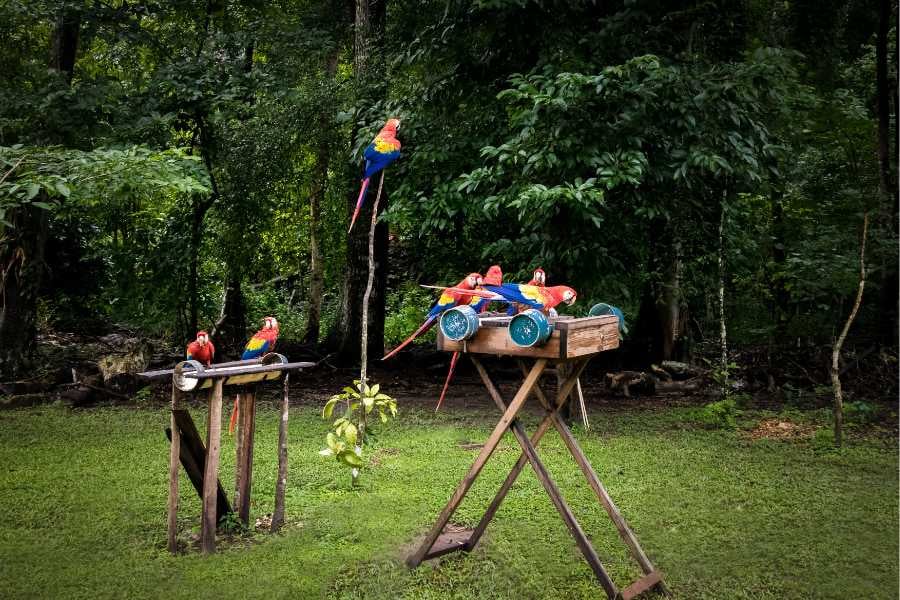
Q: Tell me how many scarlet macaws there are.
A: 7